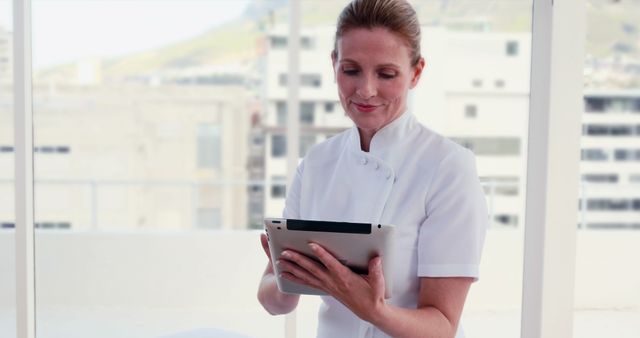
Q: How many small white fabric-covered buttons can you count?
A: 3